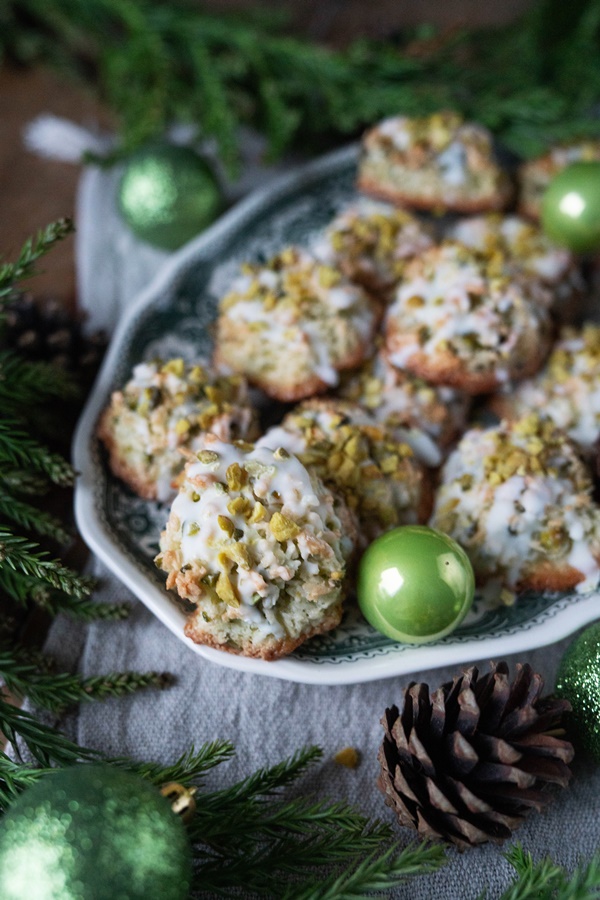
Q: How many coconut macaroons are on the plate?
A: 12